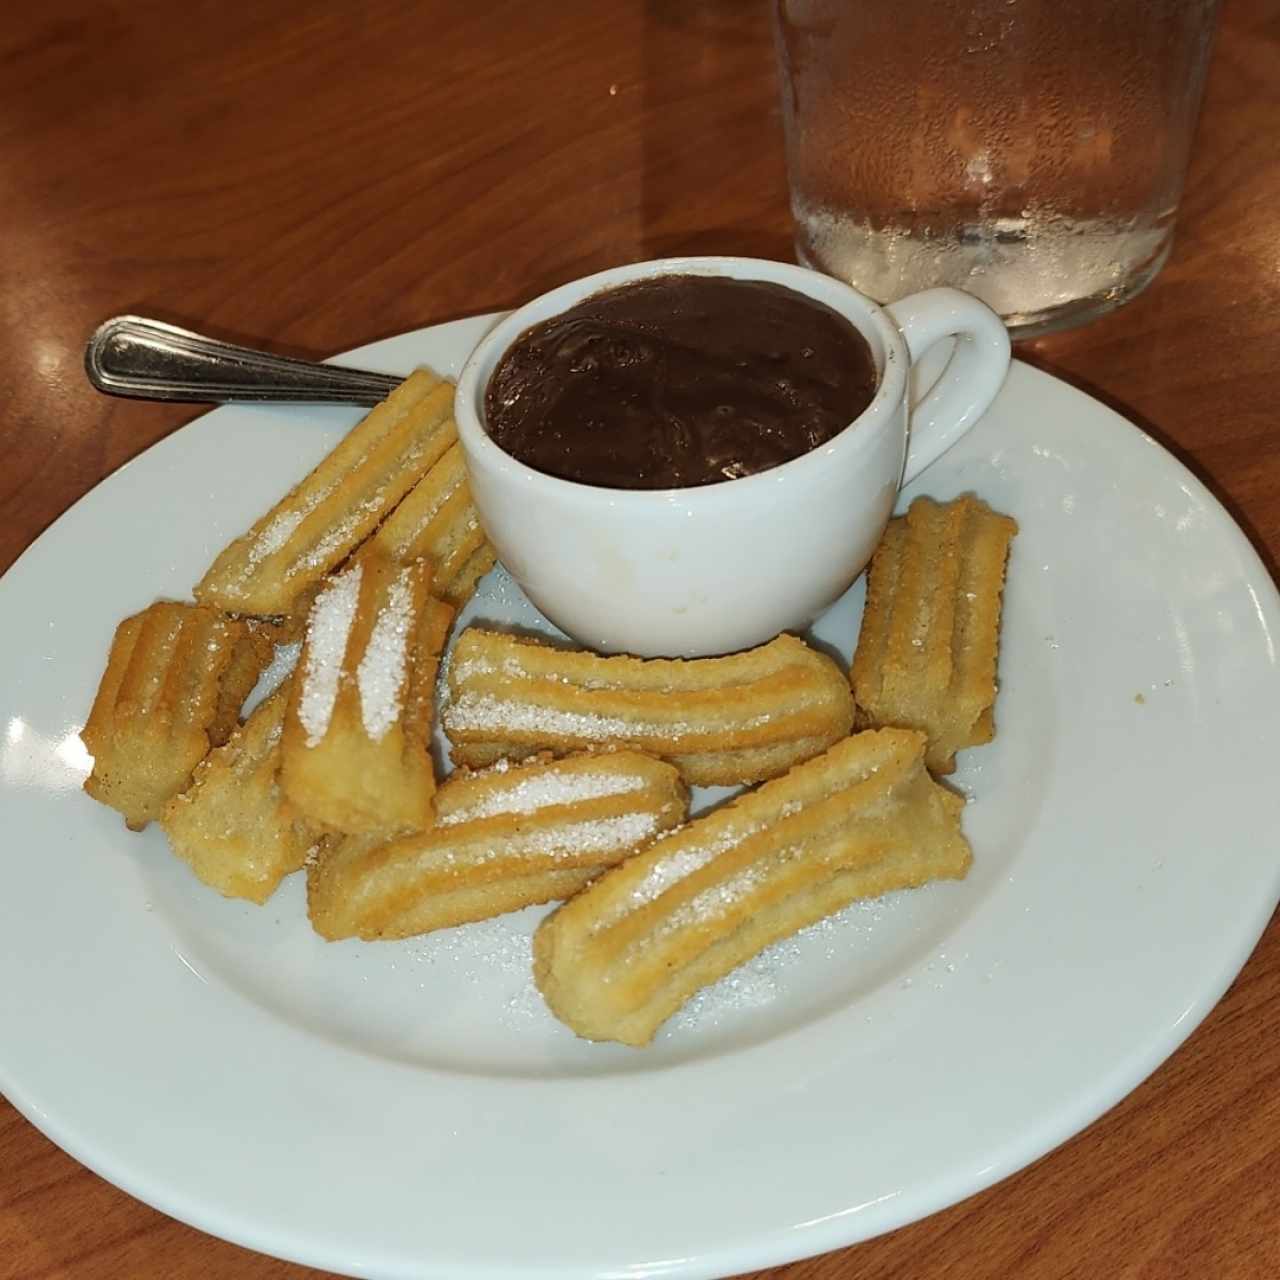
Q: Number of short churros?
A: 9